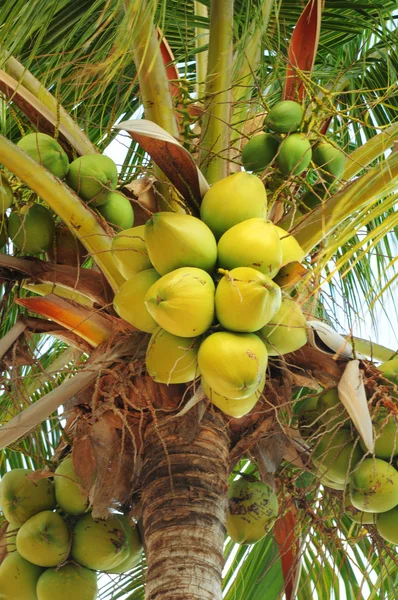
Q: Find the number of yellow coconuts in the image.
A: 12